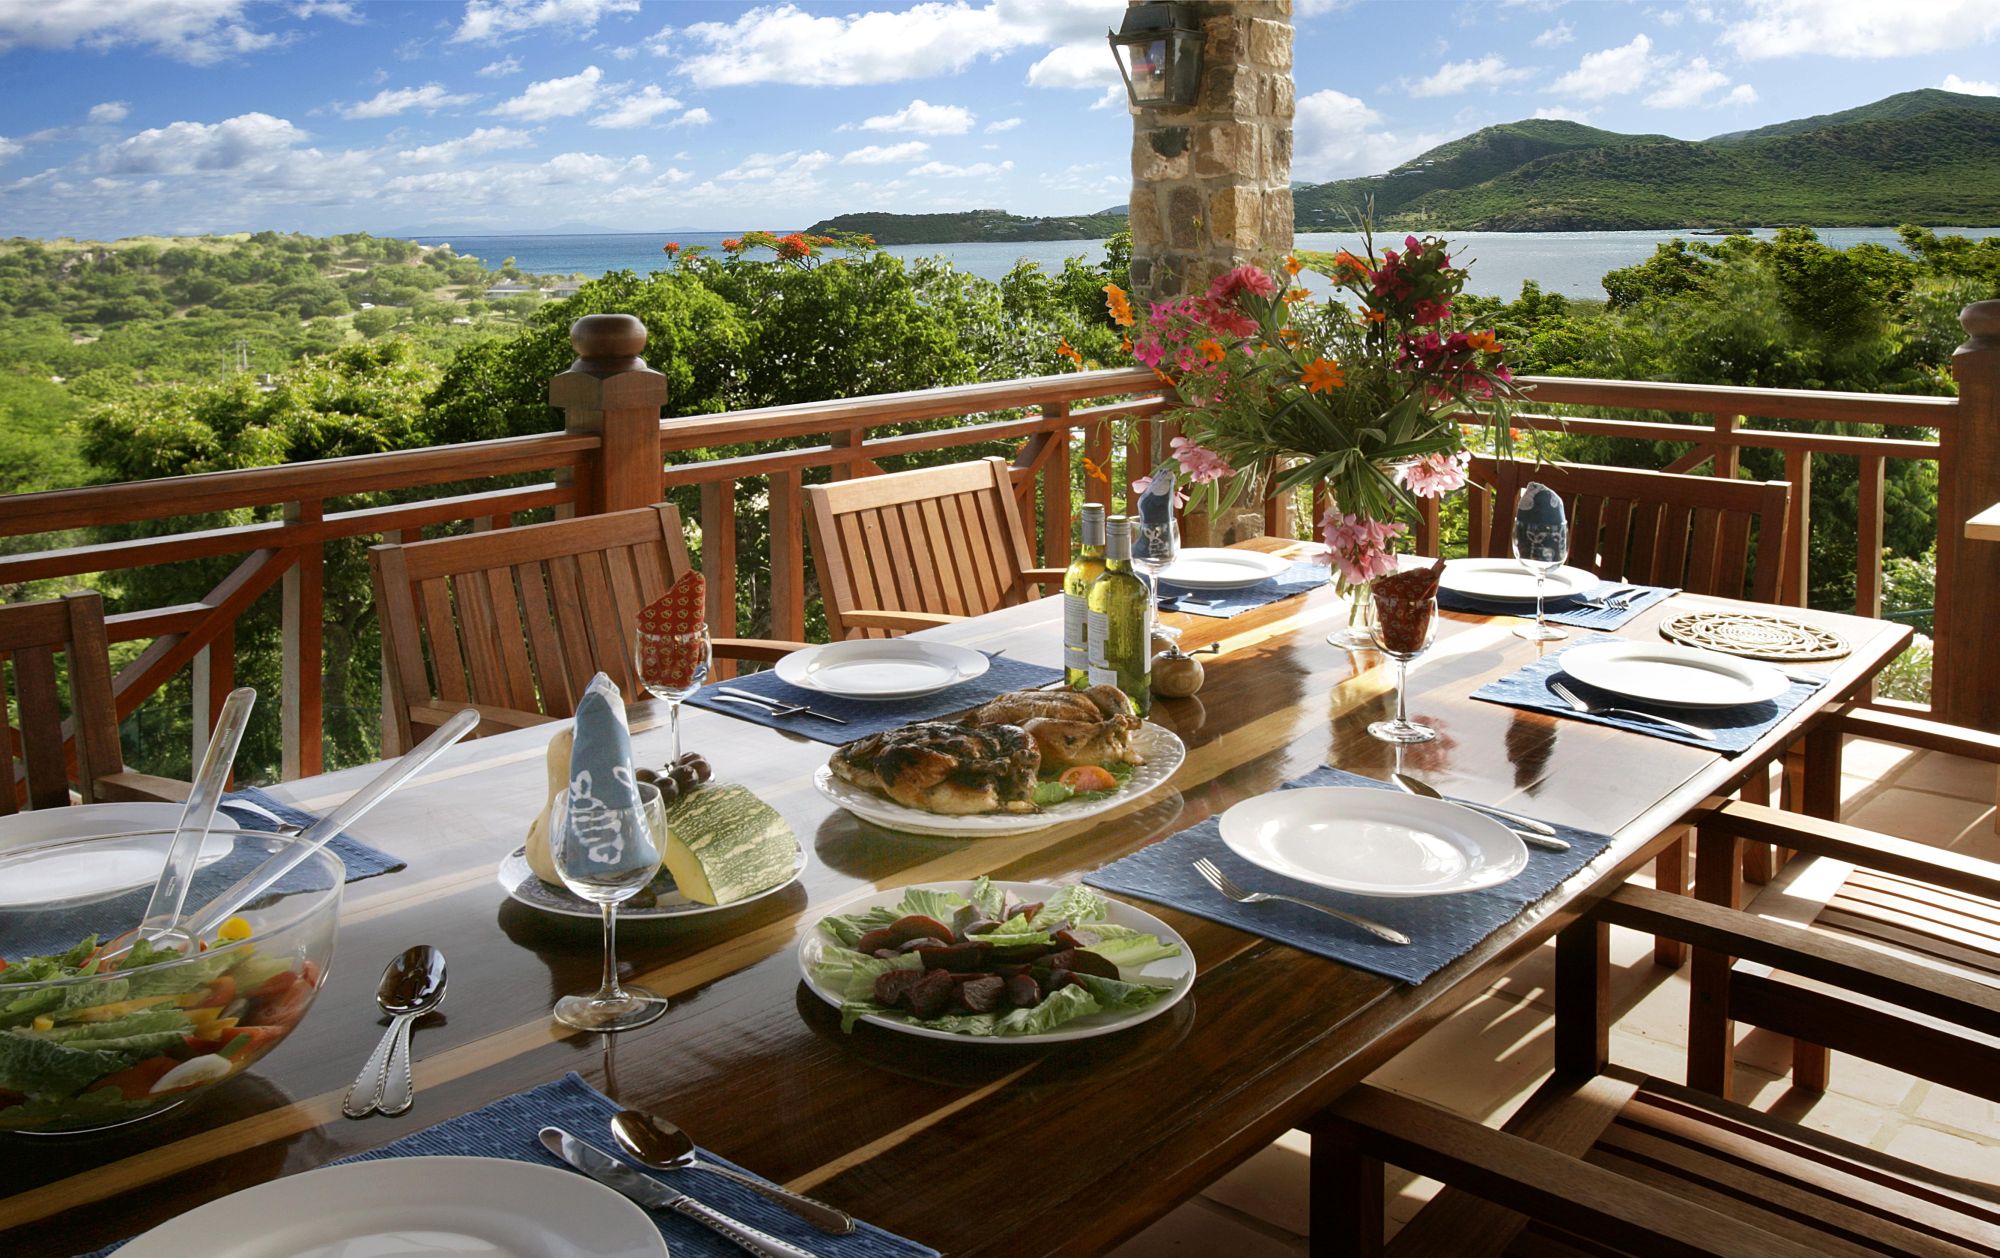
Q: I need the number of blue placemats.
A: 7